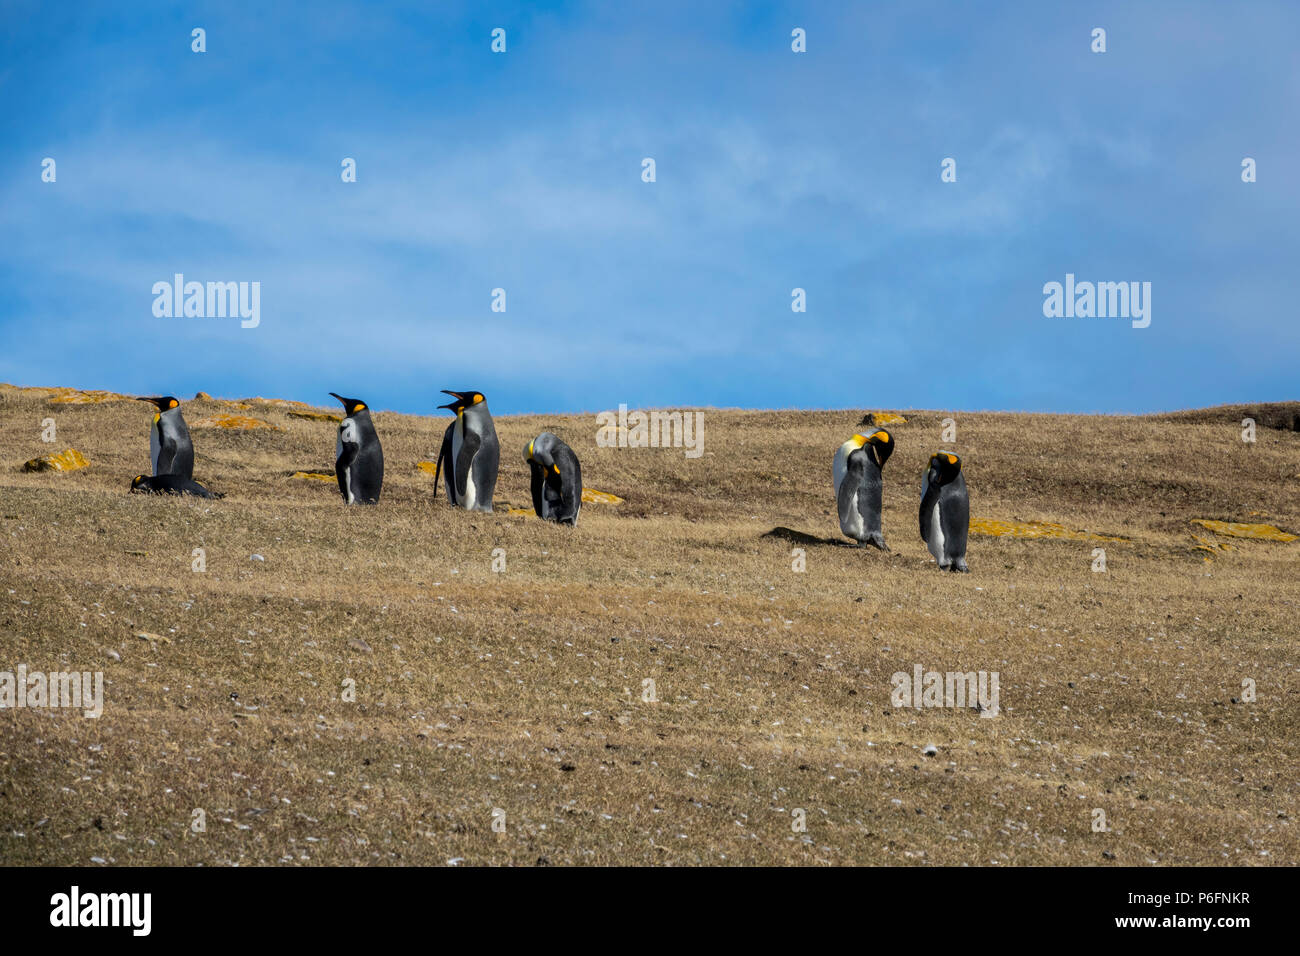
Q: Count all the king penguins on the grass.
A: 8